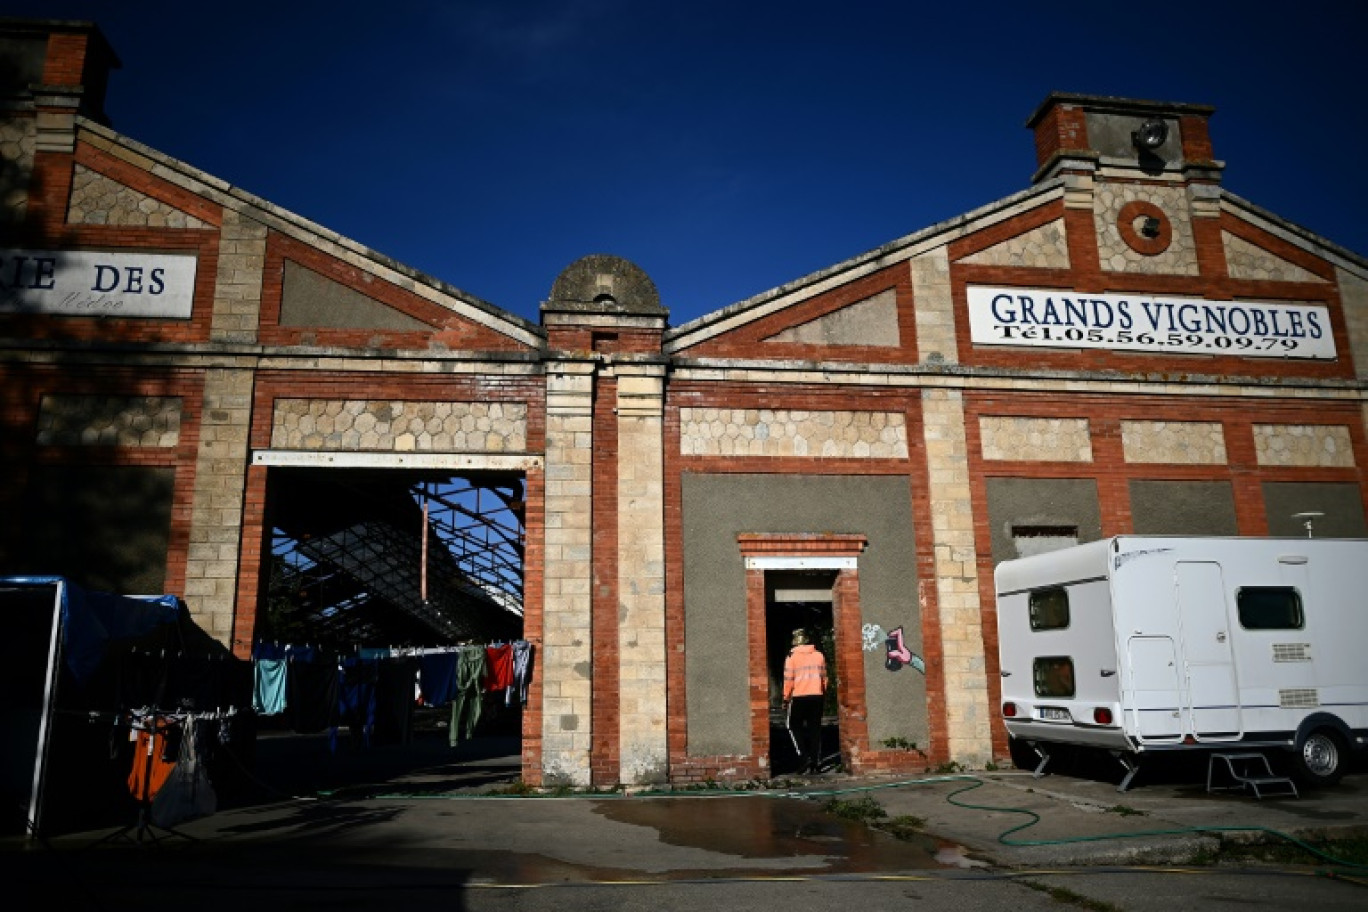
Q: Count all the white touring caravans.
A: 1